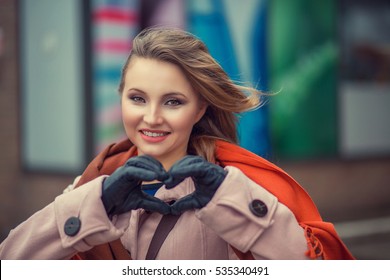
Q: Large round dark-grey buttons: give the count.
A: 2